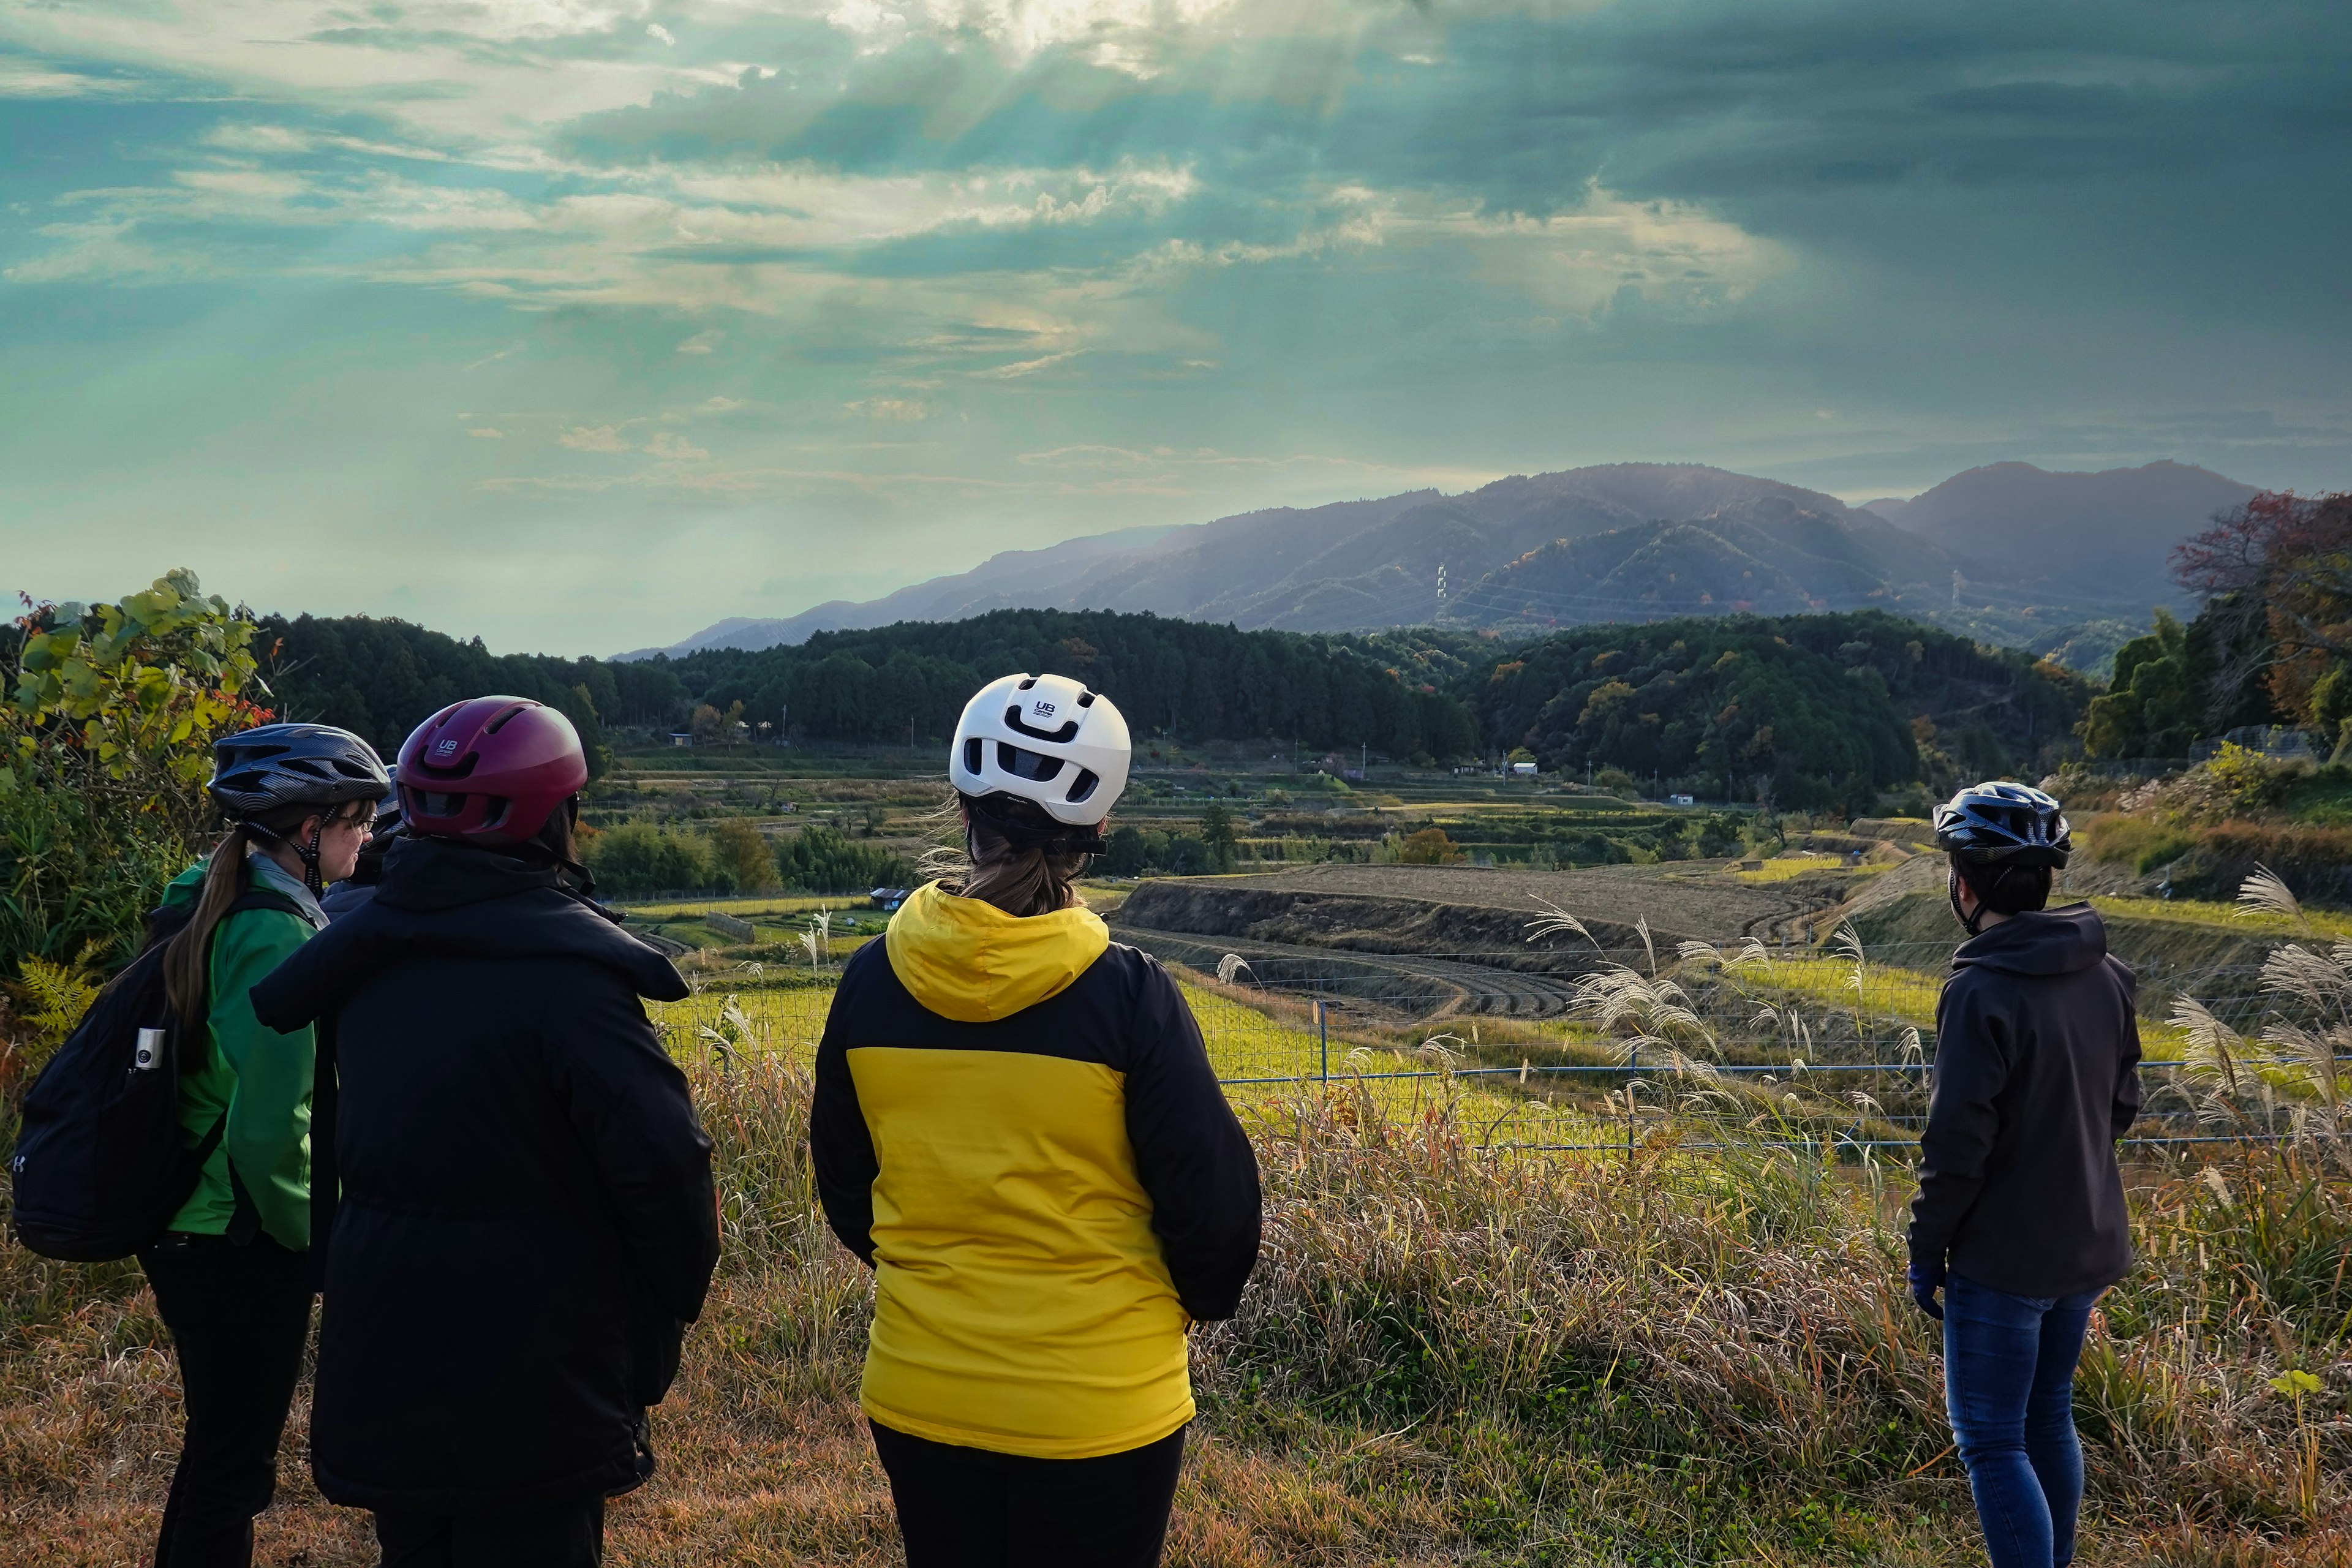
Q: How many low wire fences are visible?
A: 1